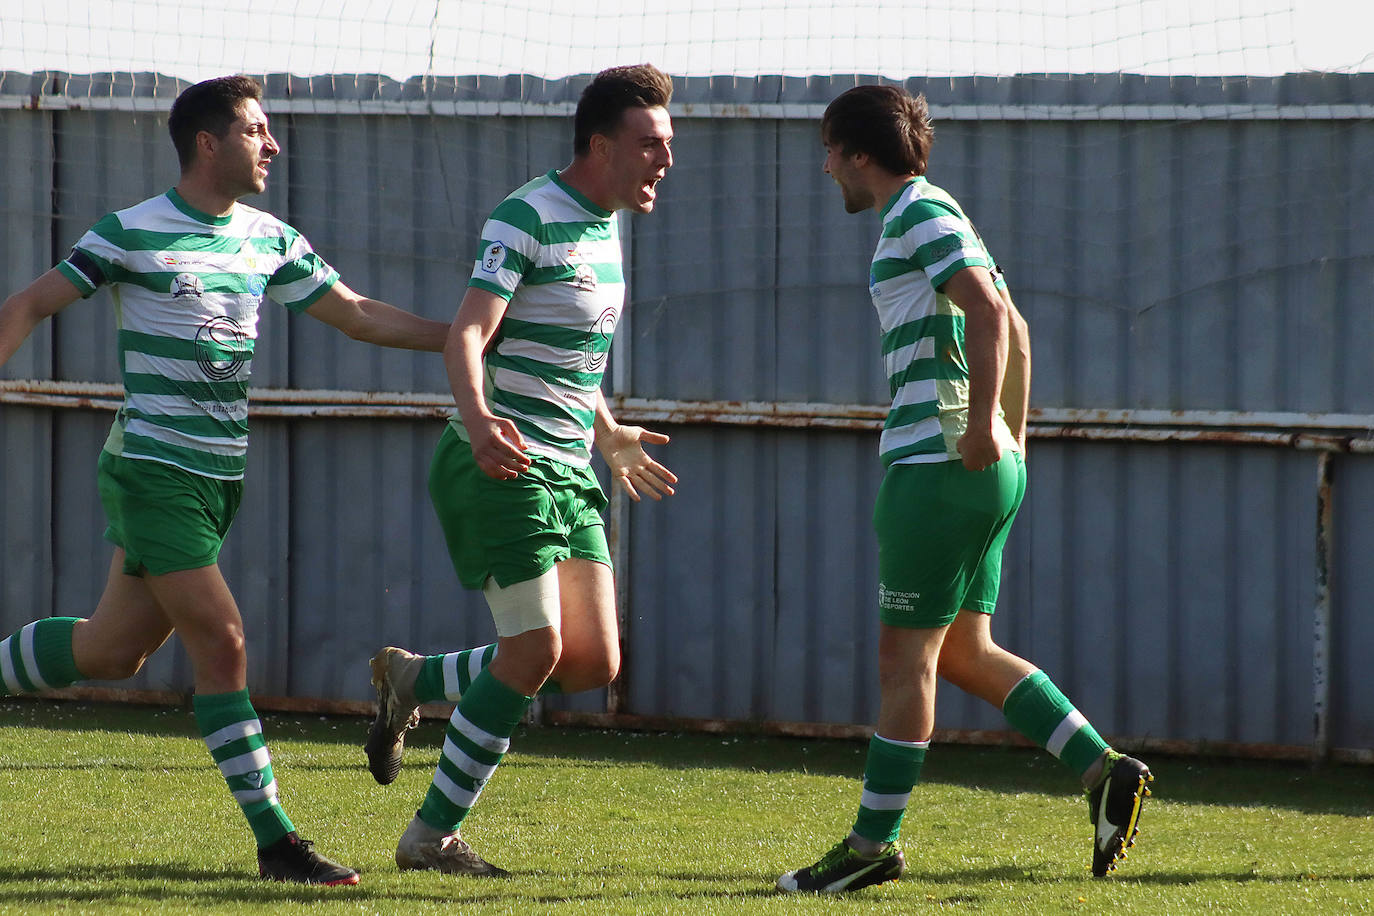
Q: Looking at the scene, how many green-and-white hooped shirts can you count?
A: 3